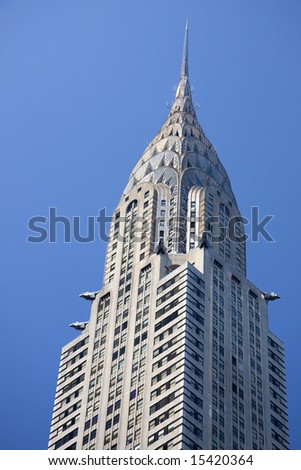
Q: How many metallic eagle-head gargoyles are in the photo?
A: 5